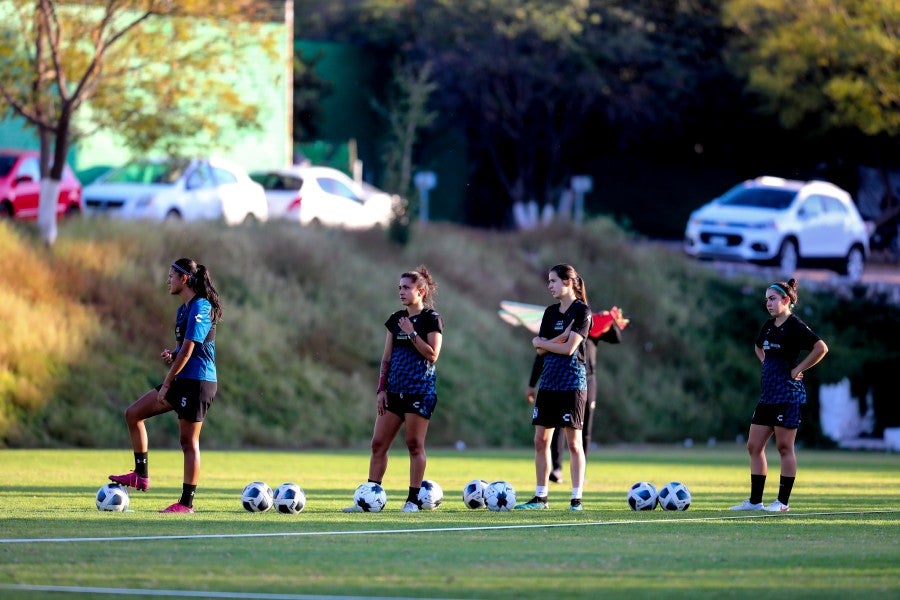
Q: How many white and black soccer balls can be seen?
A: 9